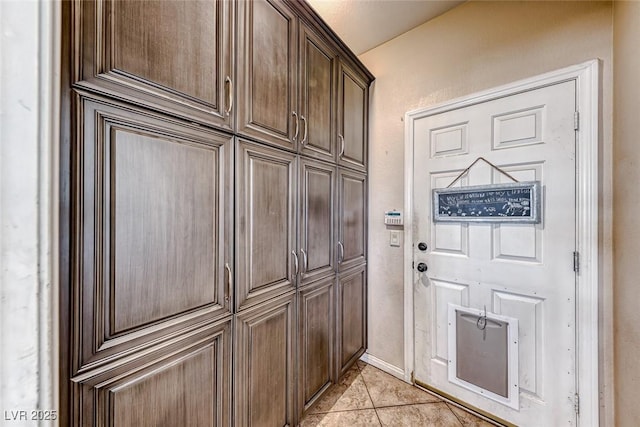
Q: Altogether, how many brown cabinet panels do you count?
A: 12